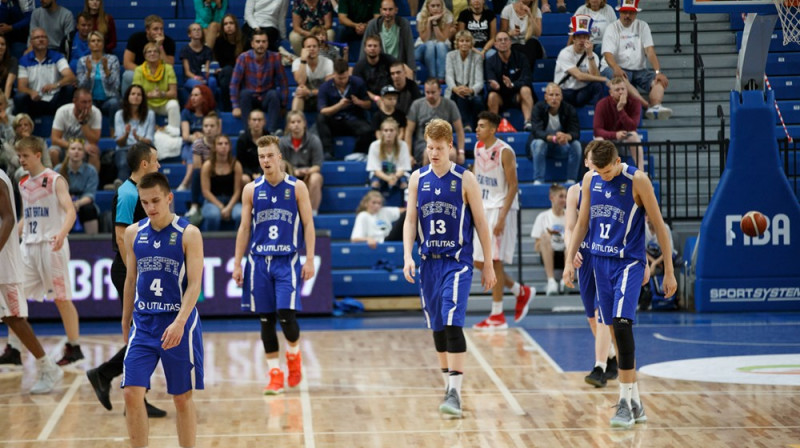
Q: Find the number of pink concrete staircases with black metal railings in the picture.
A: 0